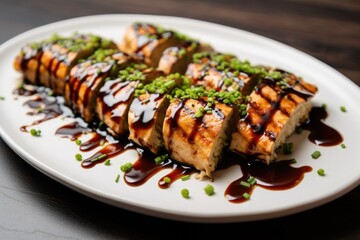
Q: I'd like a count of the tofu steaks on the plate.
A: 9